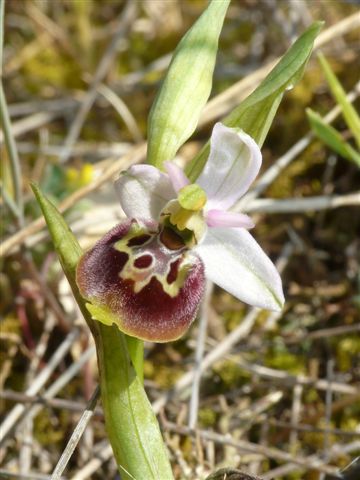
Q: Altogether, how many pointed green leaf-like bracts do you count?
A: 3